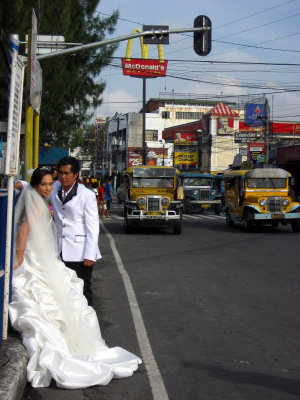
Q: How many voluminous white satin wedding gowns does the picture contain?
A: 1